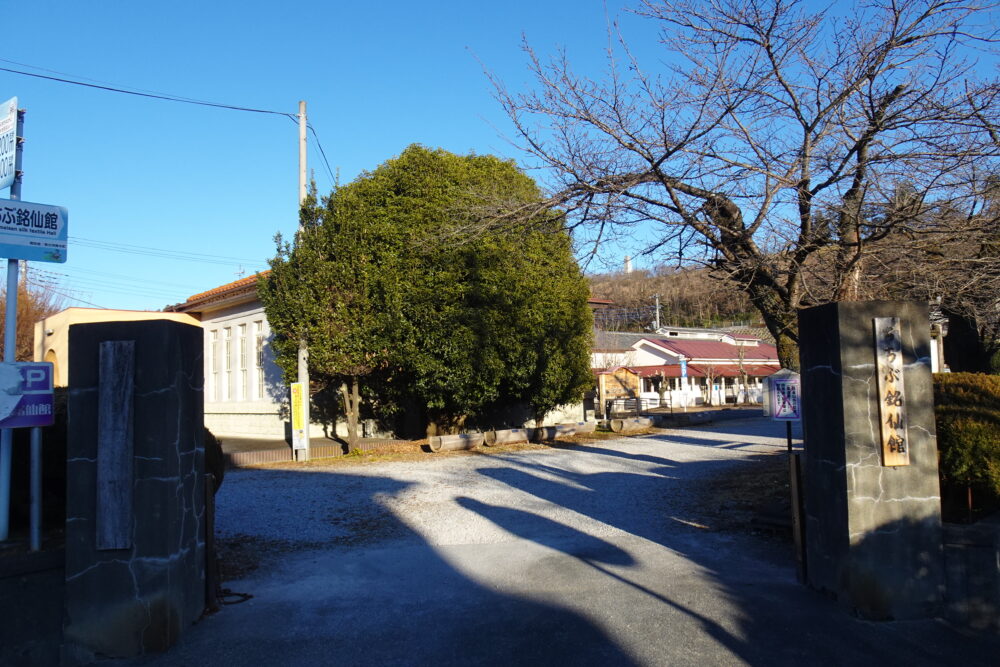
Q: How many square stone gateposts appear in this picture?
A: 2